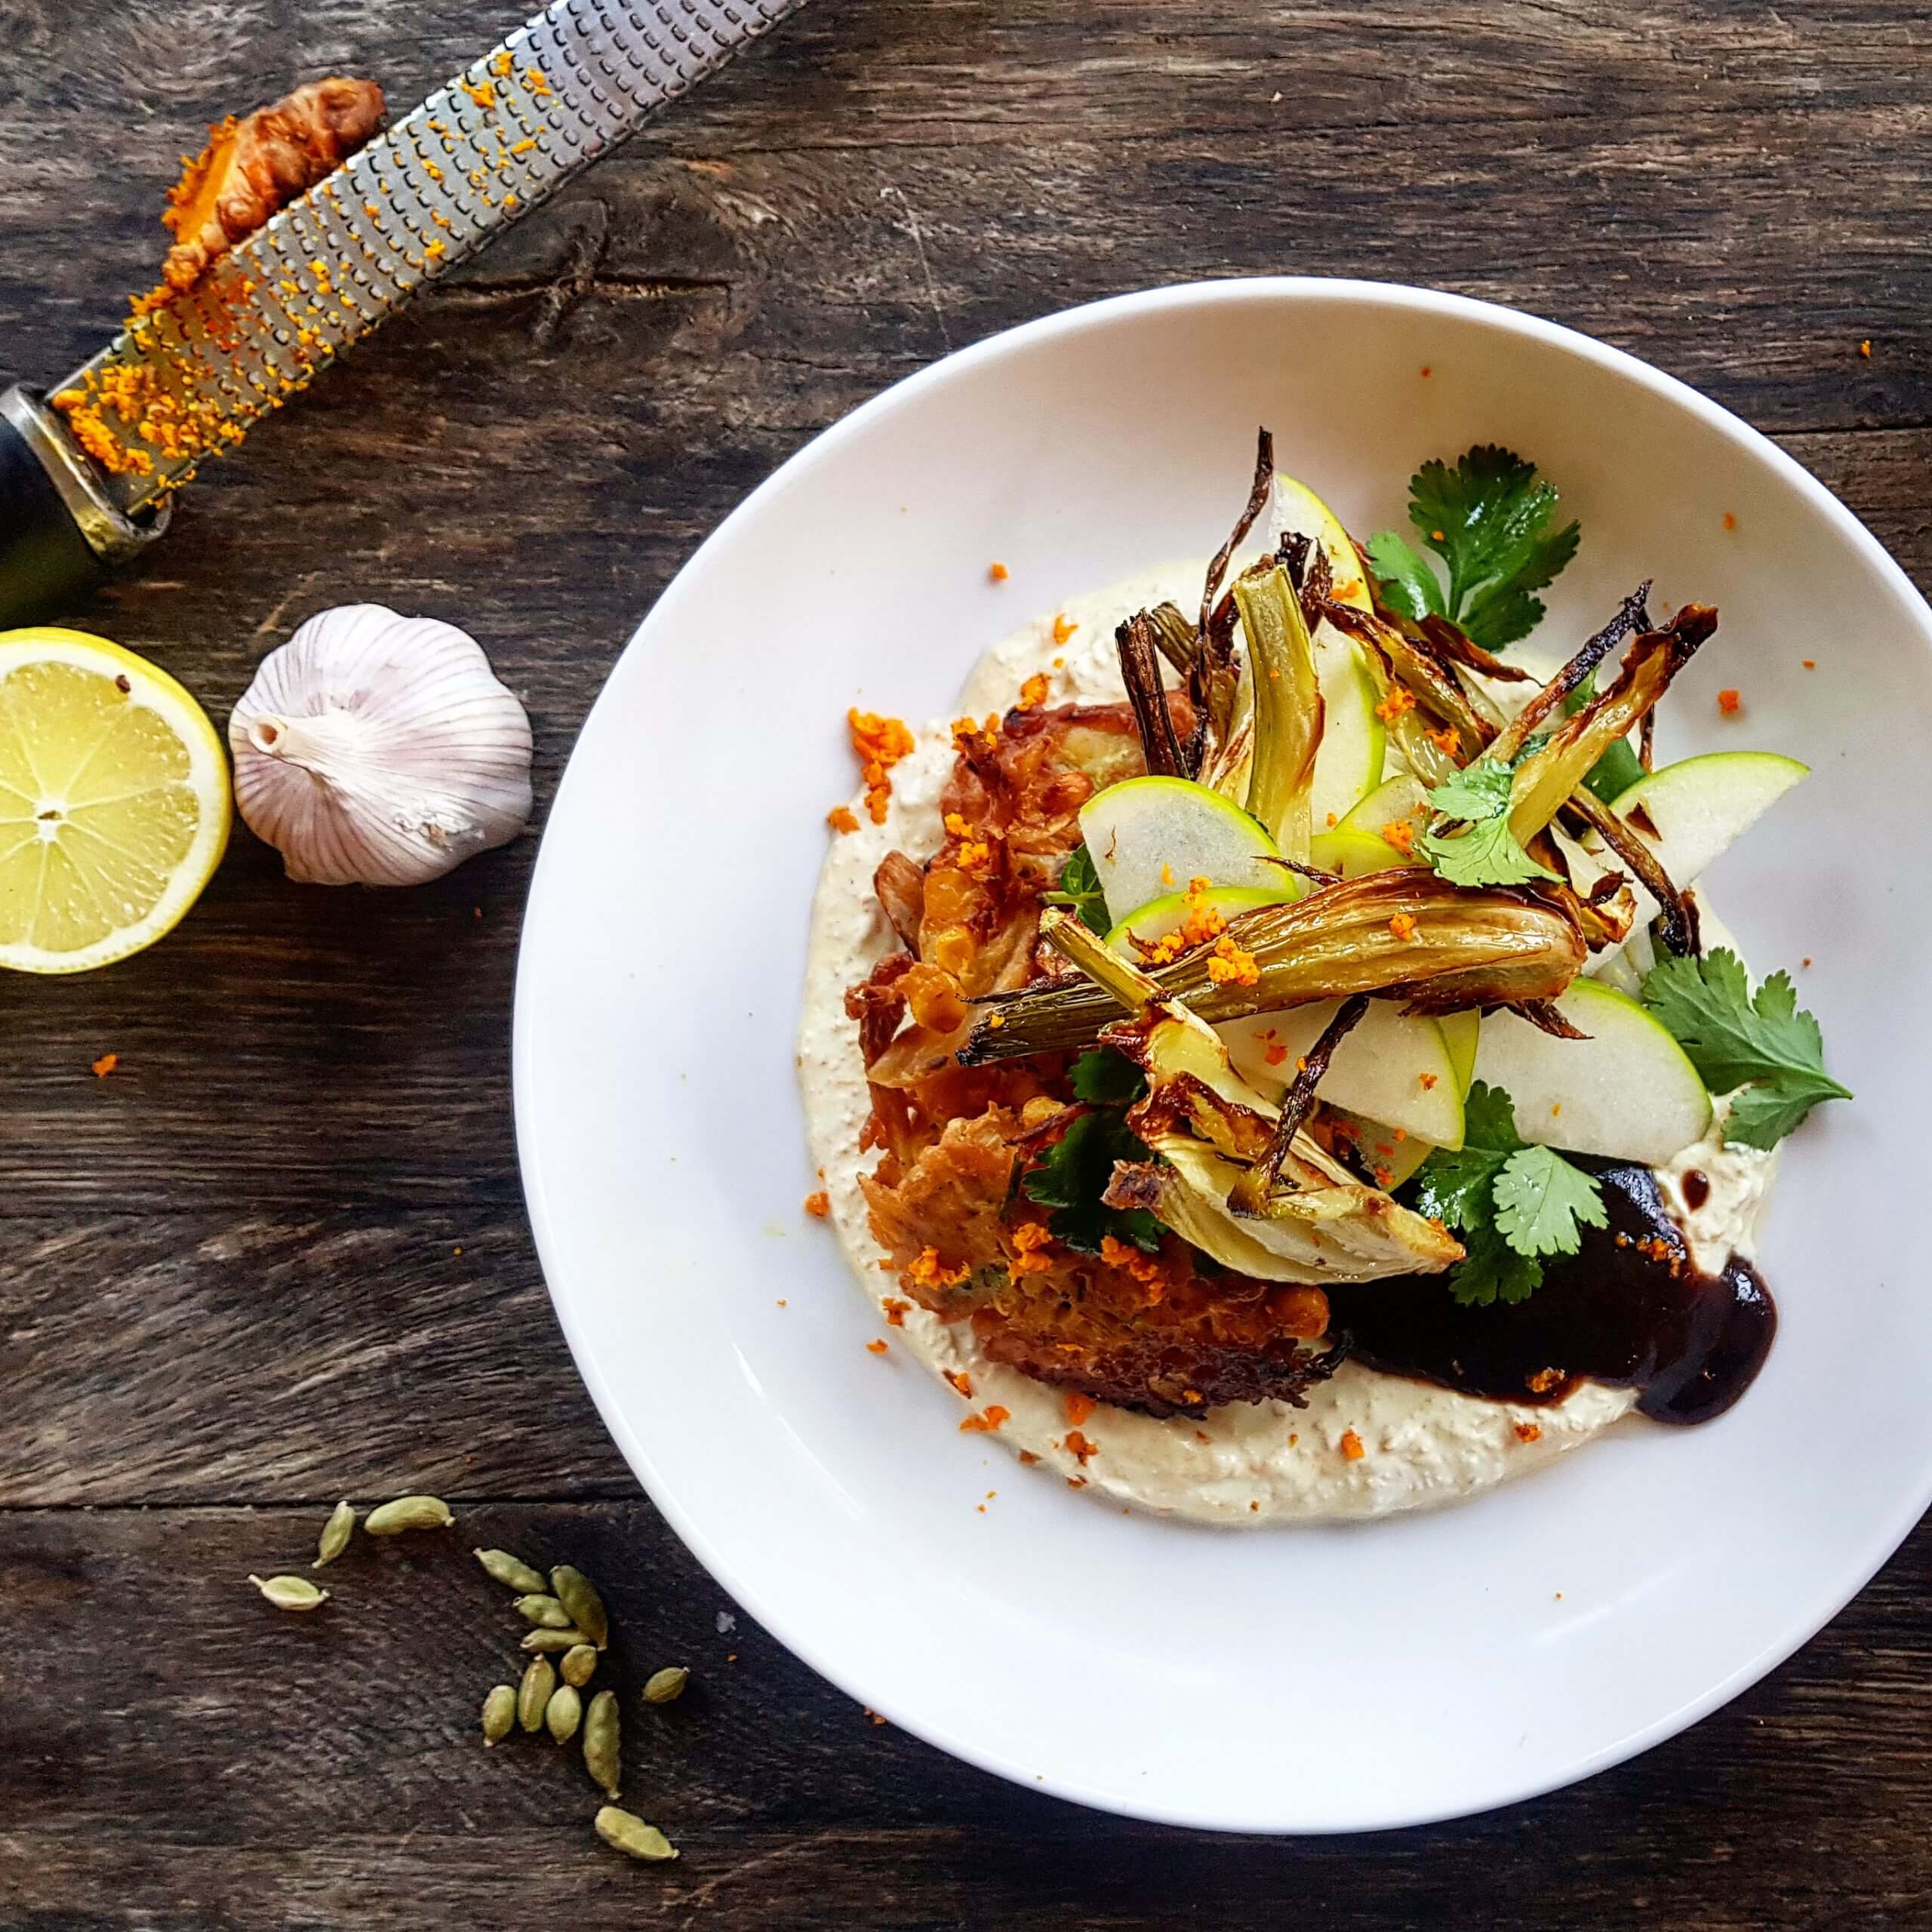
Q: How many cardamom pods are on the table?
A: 14